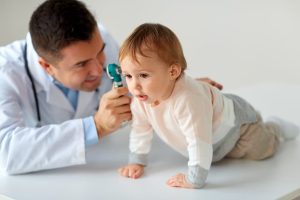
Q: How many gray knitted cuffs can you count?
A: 2